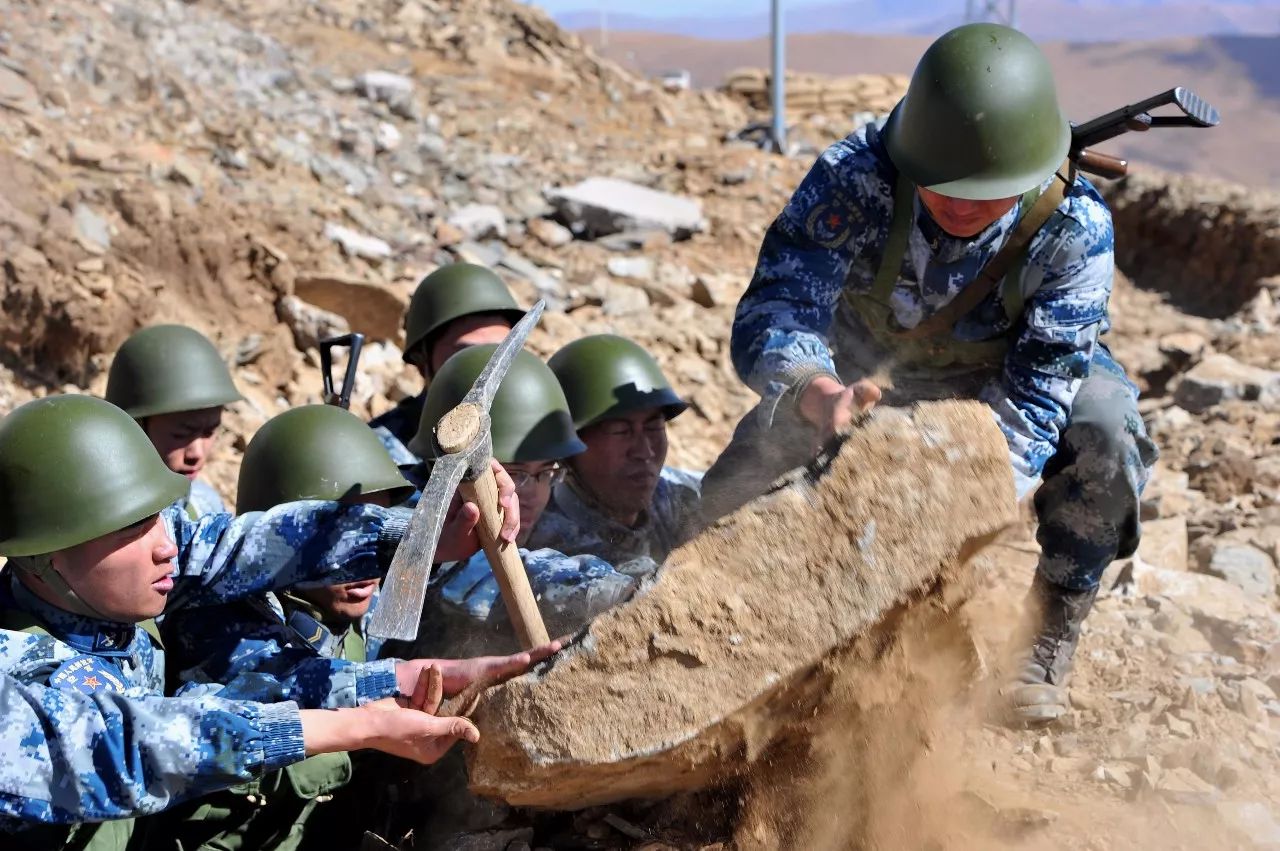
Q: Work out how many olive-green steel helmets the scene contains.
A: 7